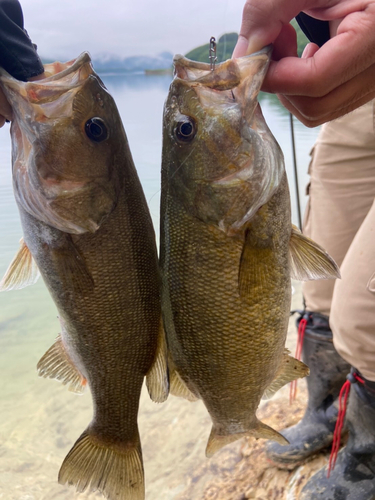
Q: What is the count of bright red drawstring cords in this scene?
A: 2